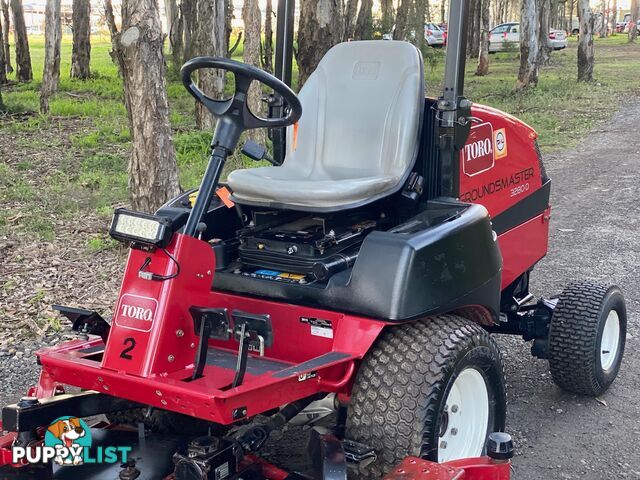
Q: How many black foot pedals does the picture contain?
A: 3